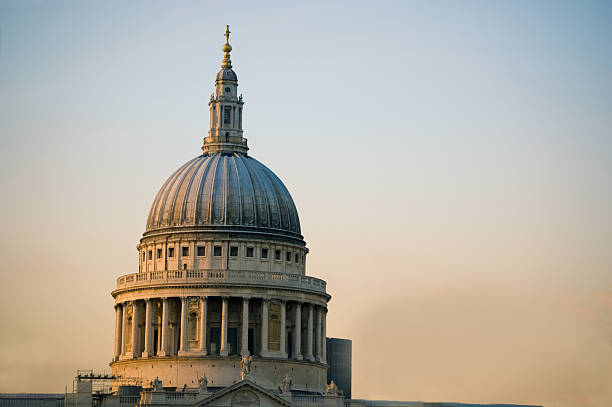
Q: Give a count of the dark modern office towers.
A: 1